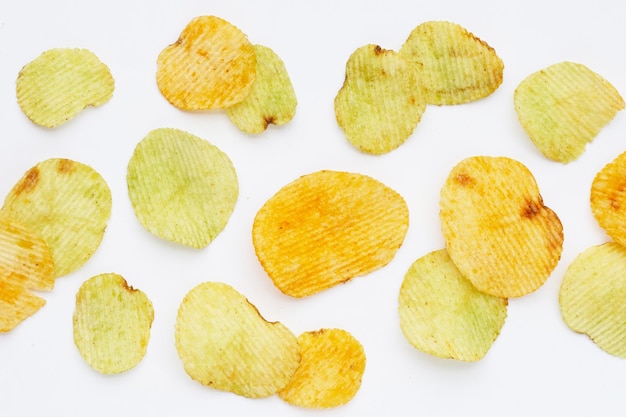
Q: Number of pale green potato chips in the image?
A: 11